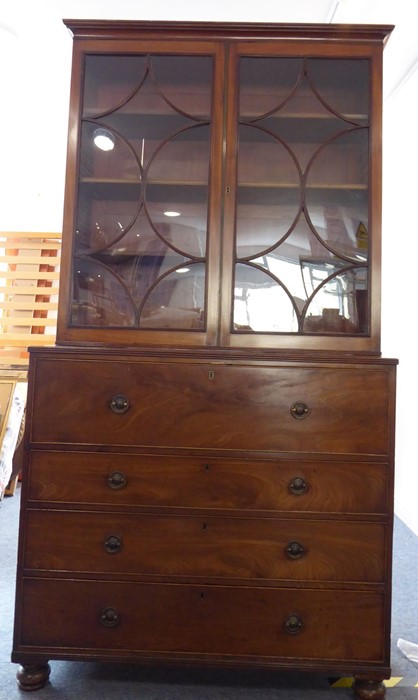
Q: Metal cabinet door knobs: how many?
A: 8